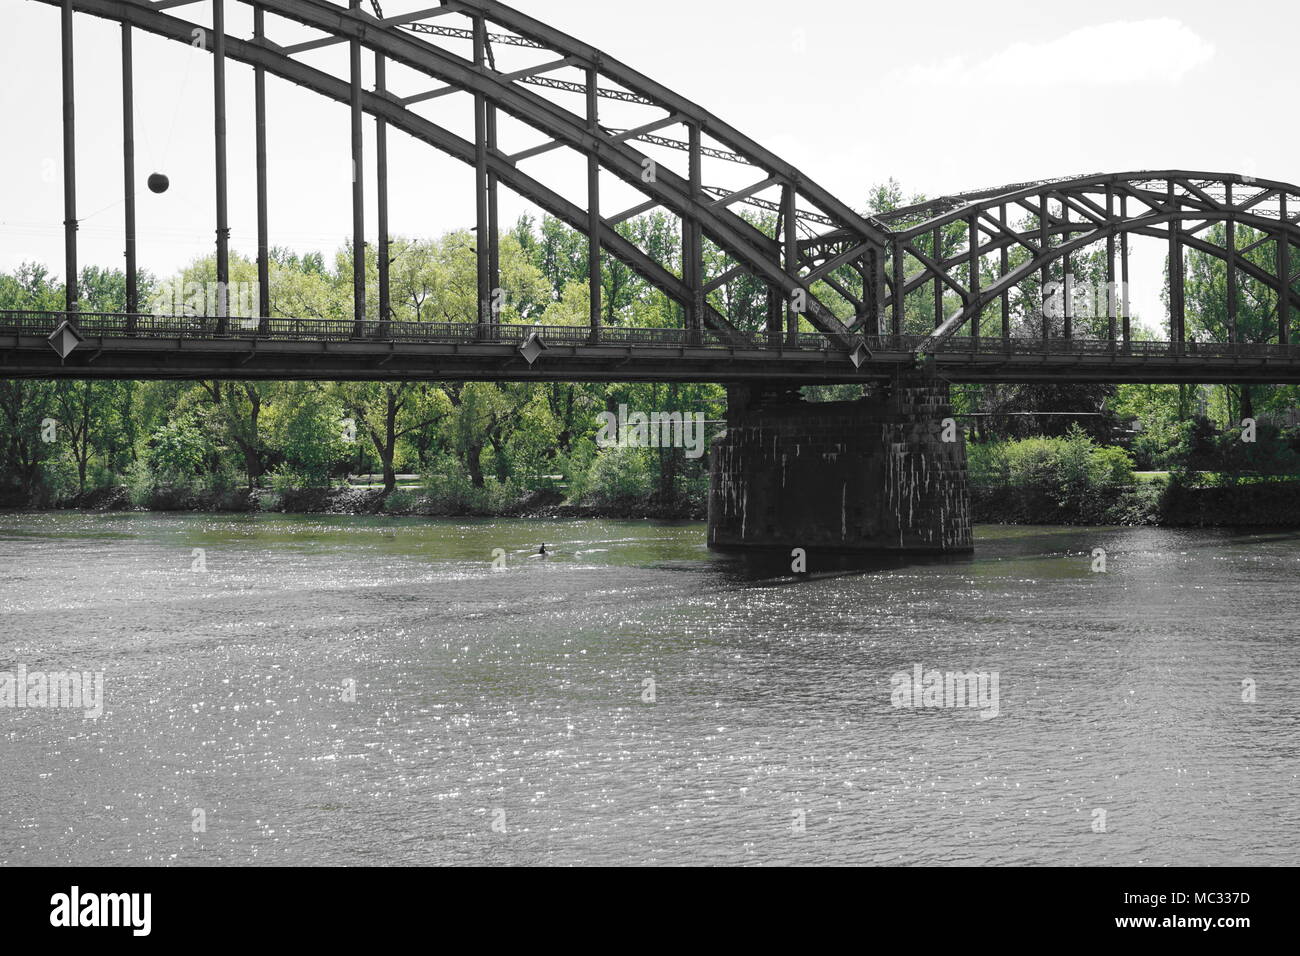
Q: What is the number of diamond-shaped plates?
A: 3